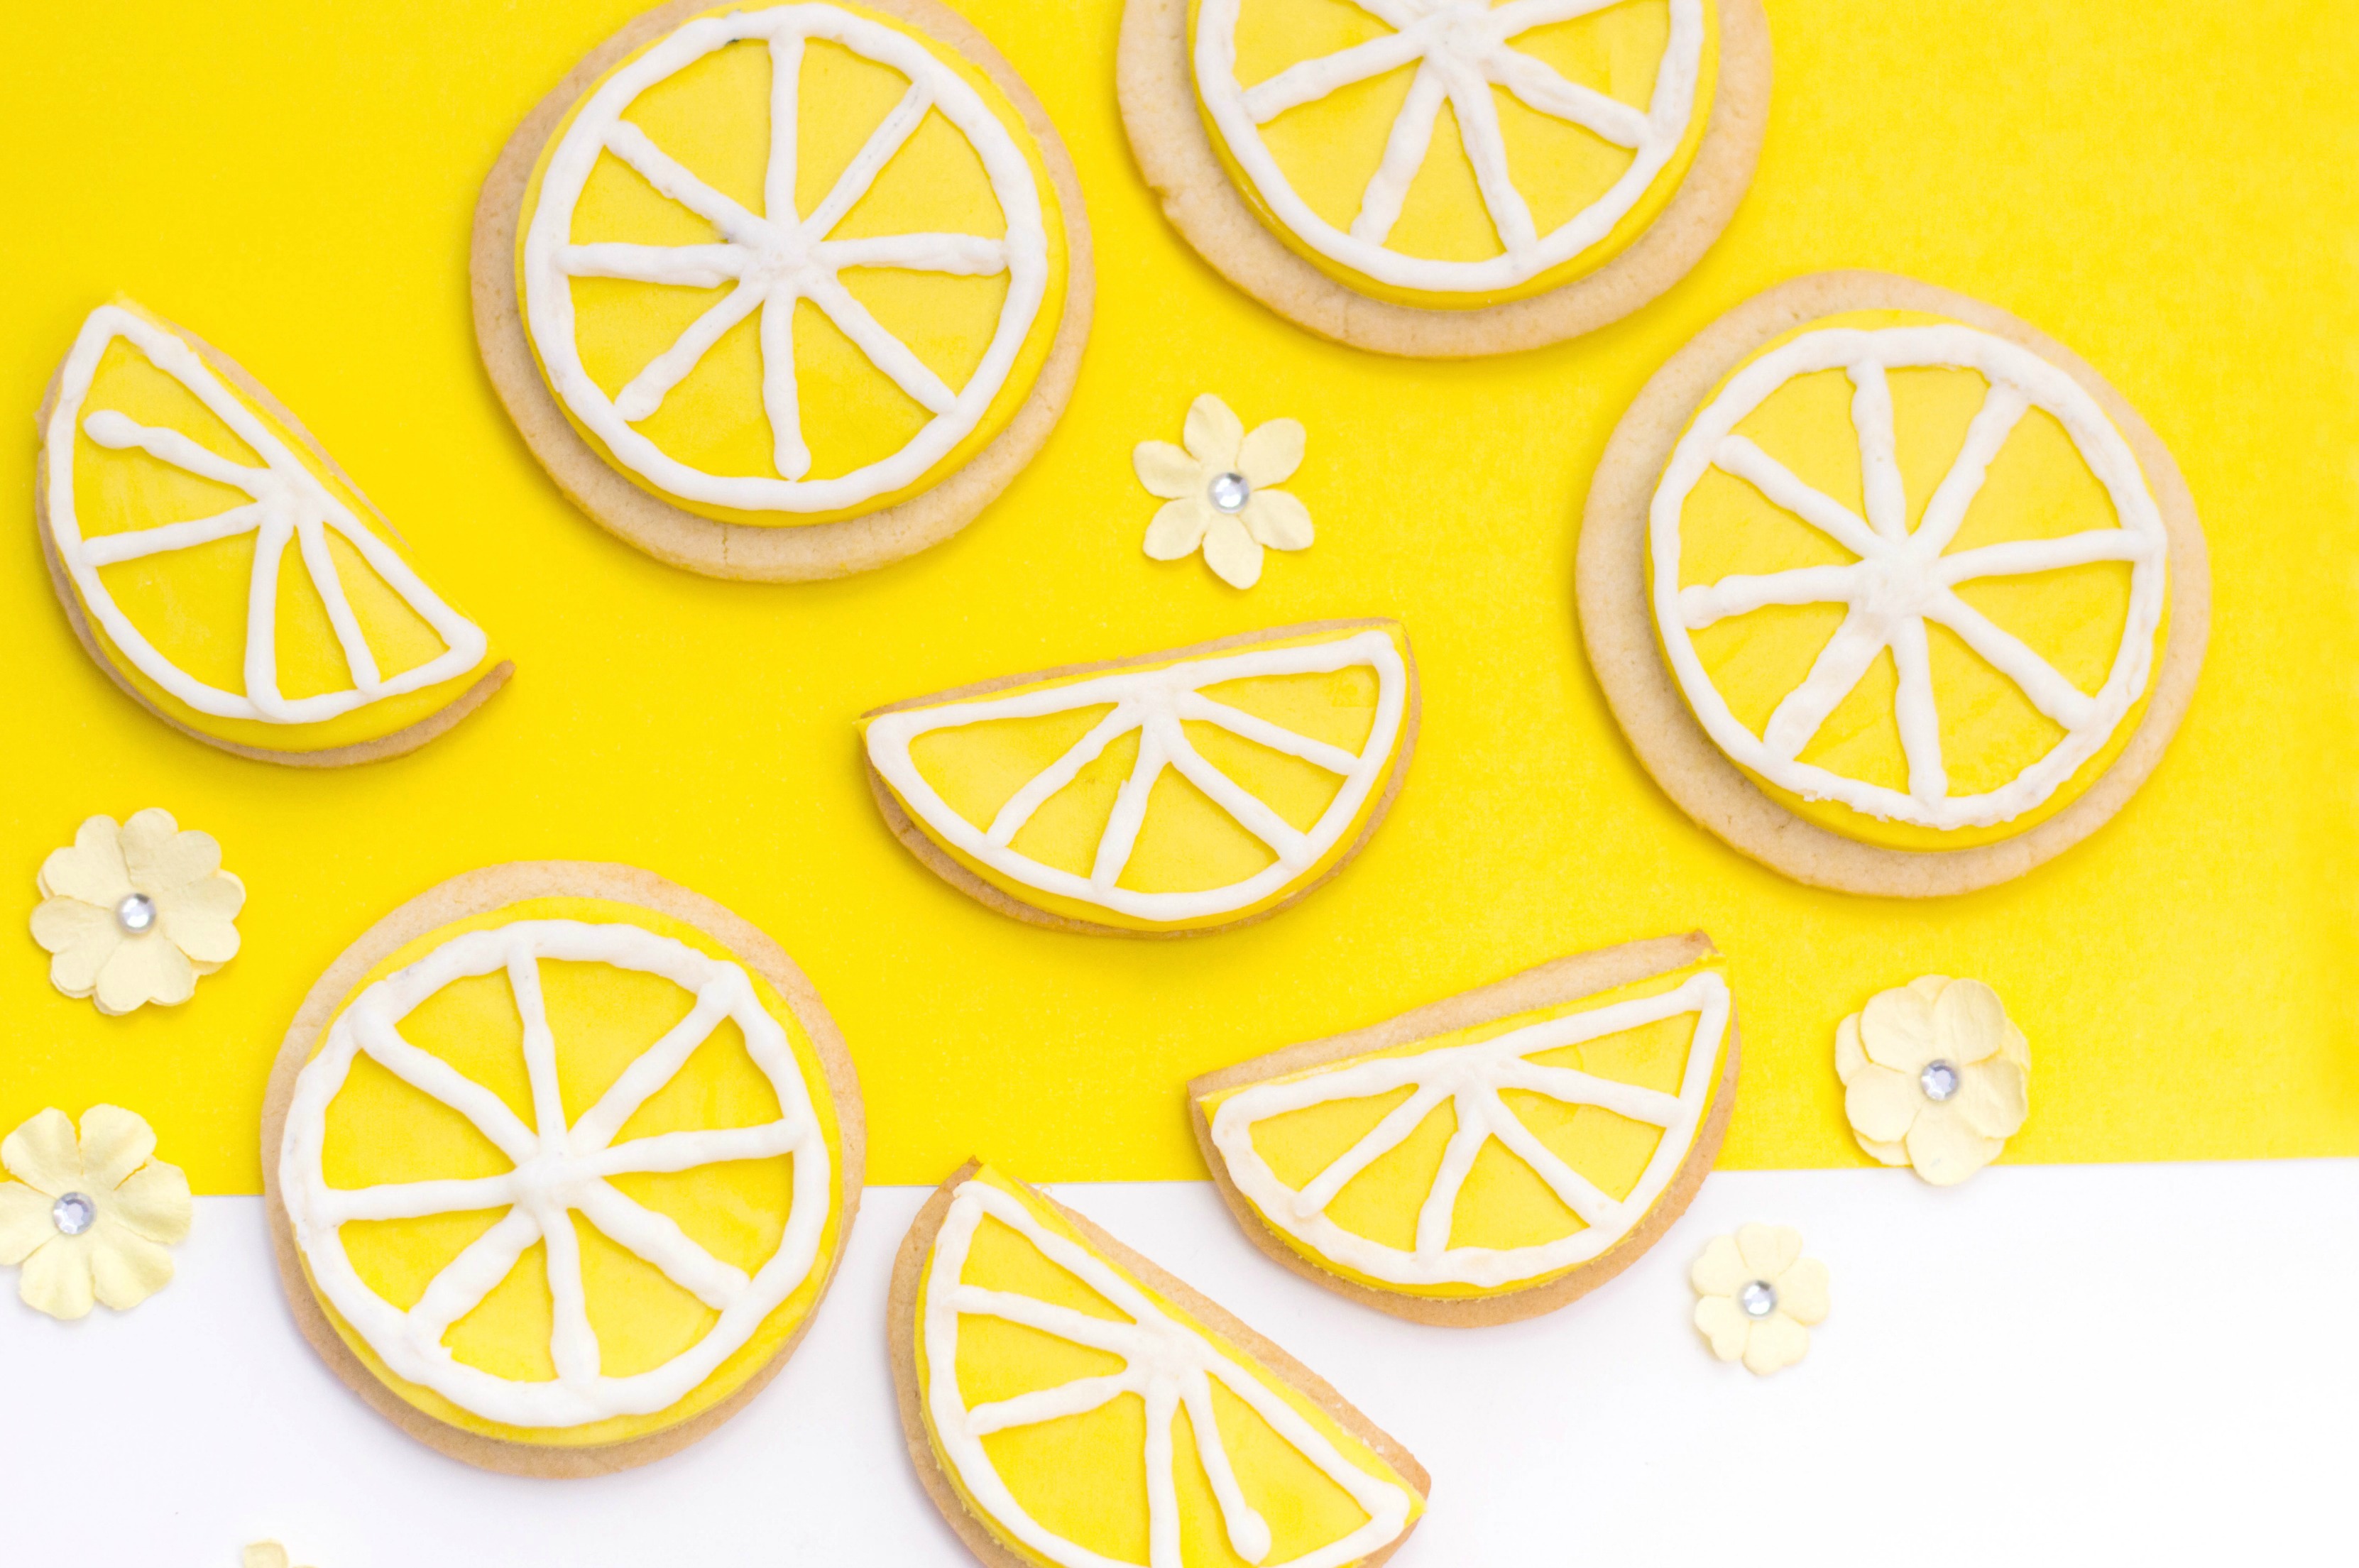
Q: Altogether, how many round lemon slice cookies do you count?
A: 4